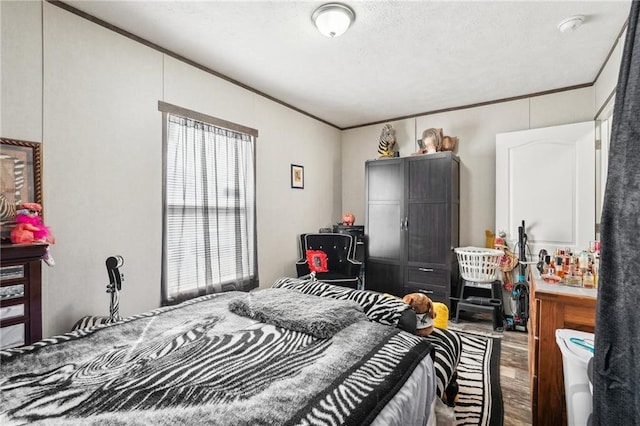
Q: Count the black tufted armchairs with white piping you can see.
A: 1